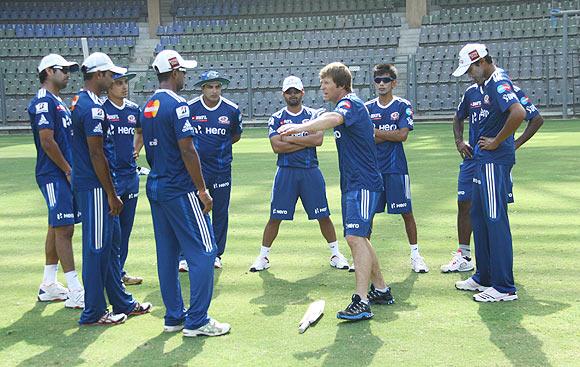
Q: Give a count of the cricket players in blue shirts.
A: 10